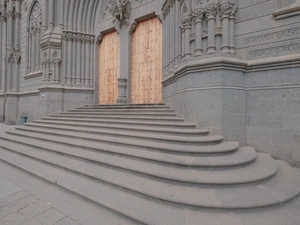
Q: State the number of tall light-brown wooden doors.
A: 2